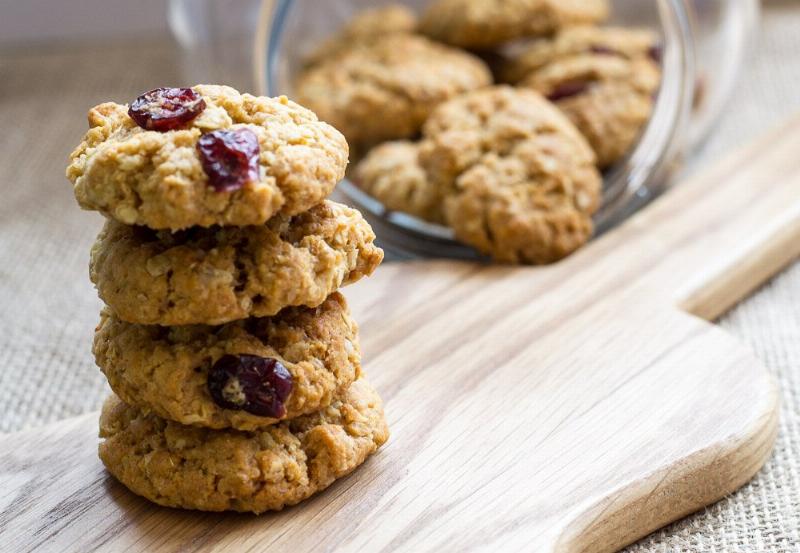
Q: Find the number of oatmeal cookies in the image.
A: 11